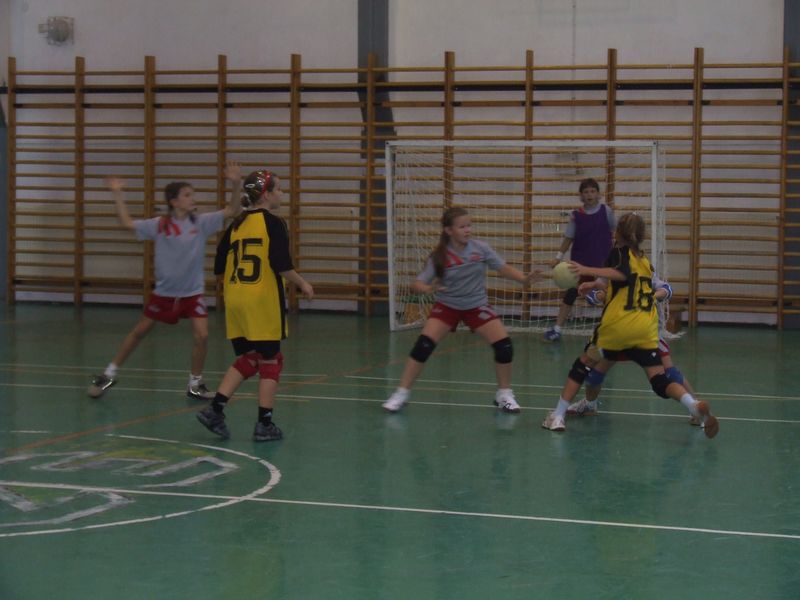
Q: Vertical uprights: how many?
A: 11